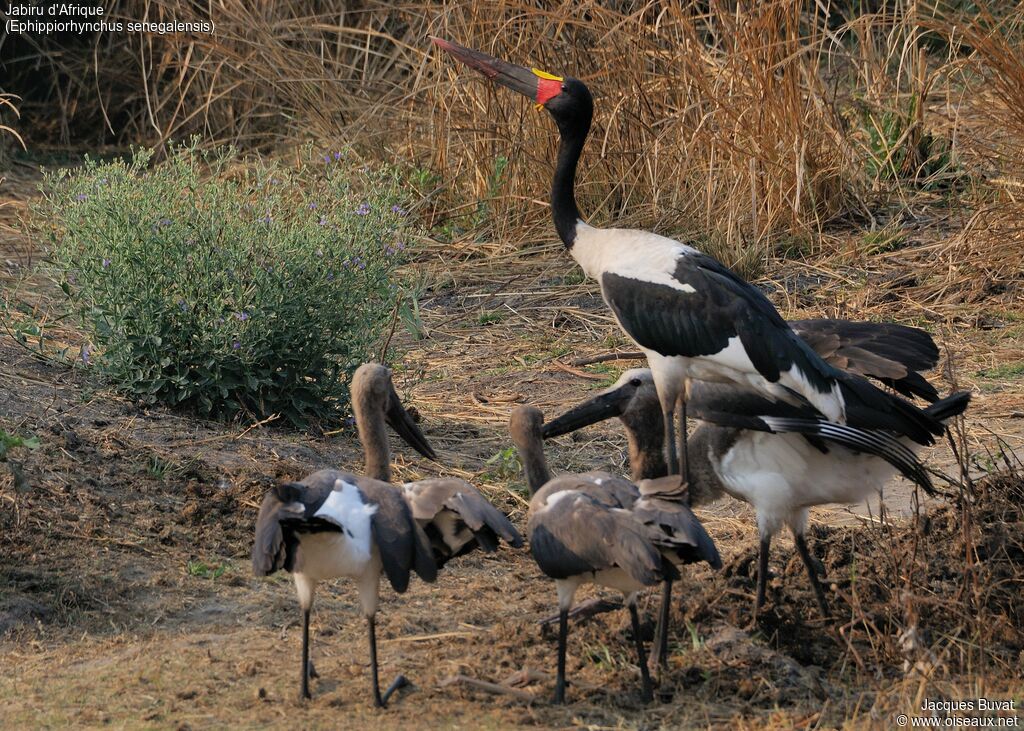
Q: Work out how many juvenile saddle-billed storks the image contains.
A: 3